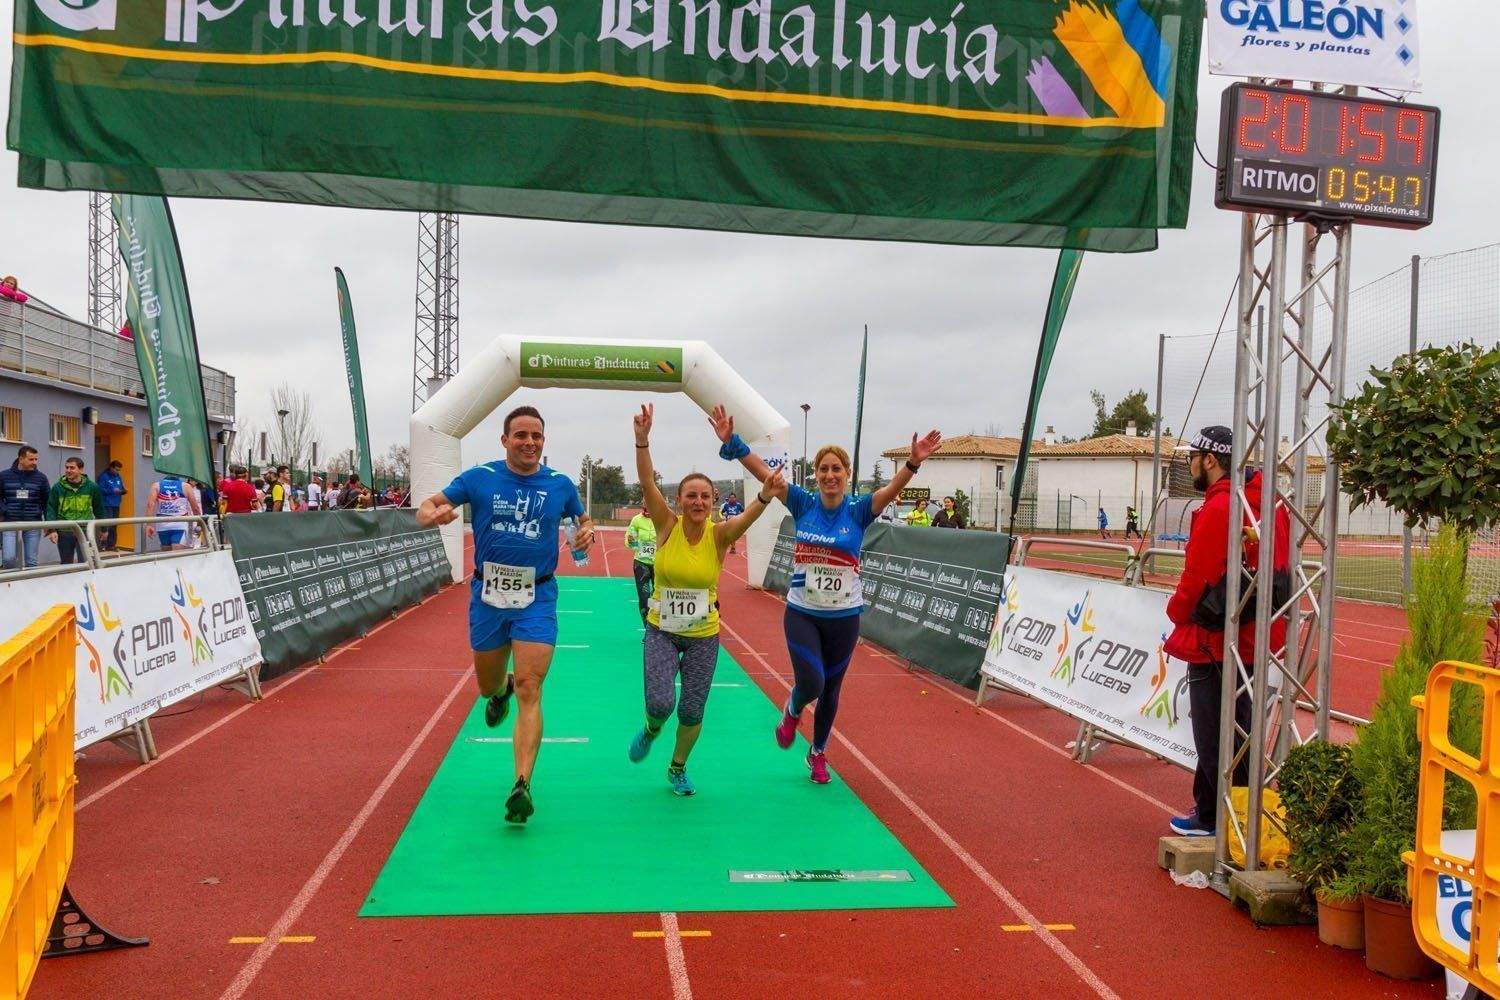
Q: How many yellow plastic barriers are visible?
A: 2